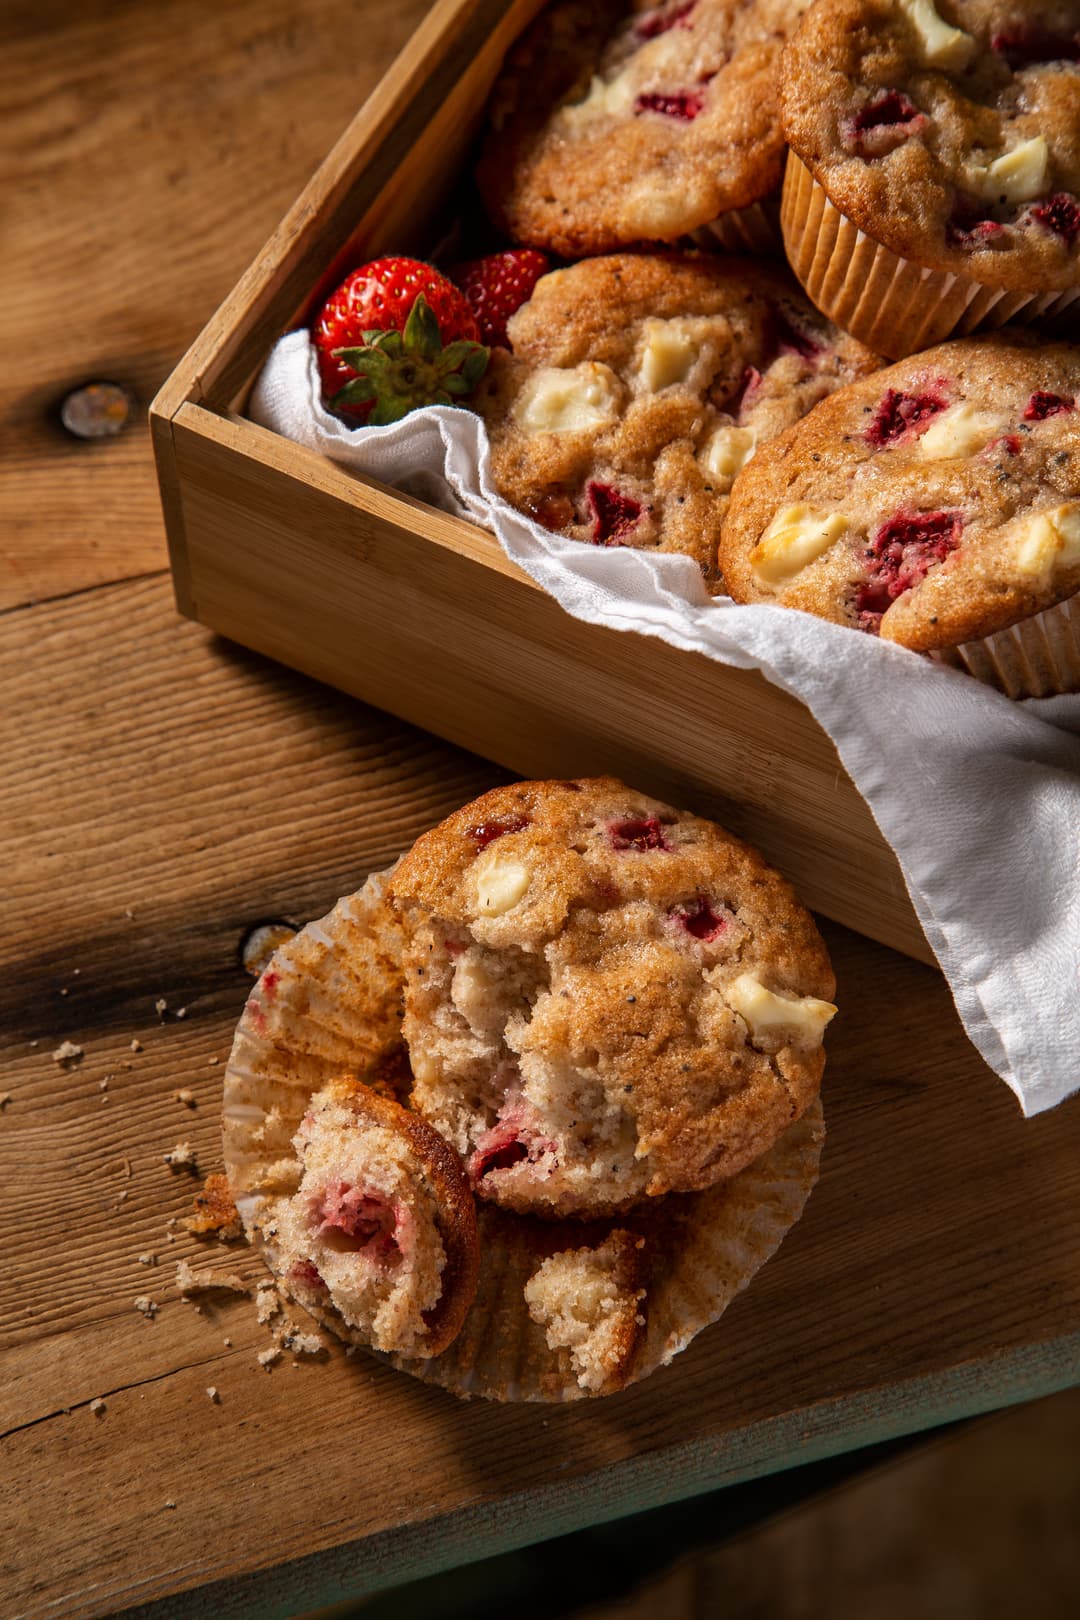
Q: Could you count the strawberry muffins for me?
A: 5